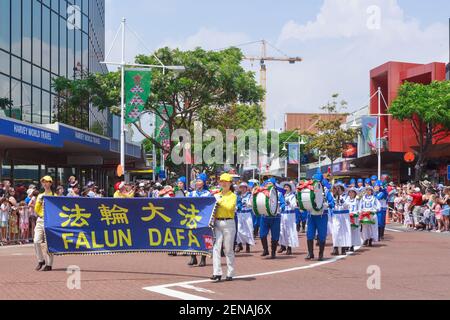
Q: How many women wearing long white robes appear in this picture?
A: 5